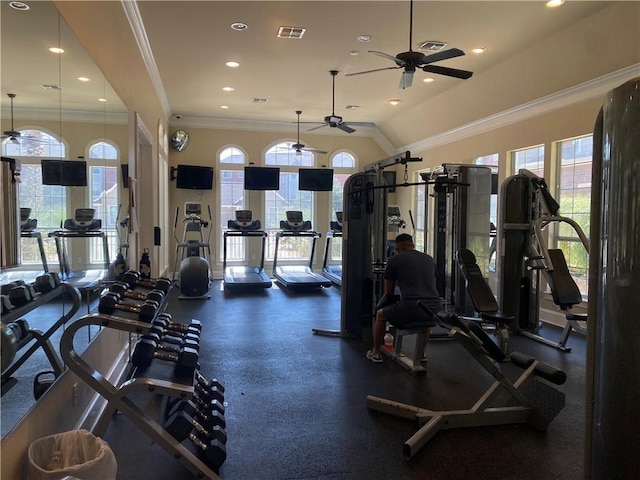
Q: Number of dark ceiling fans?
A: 3